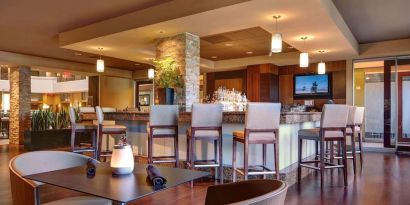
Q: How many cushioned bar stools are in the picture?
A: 8